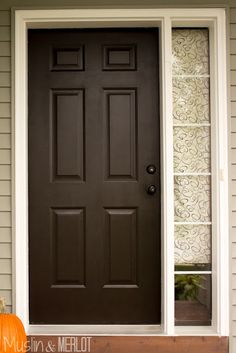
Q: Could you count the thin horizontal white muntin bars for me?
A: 5